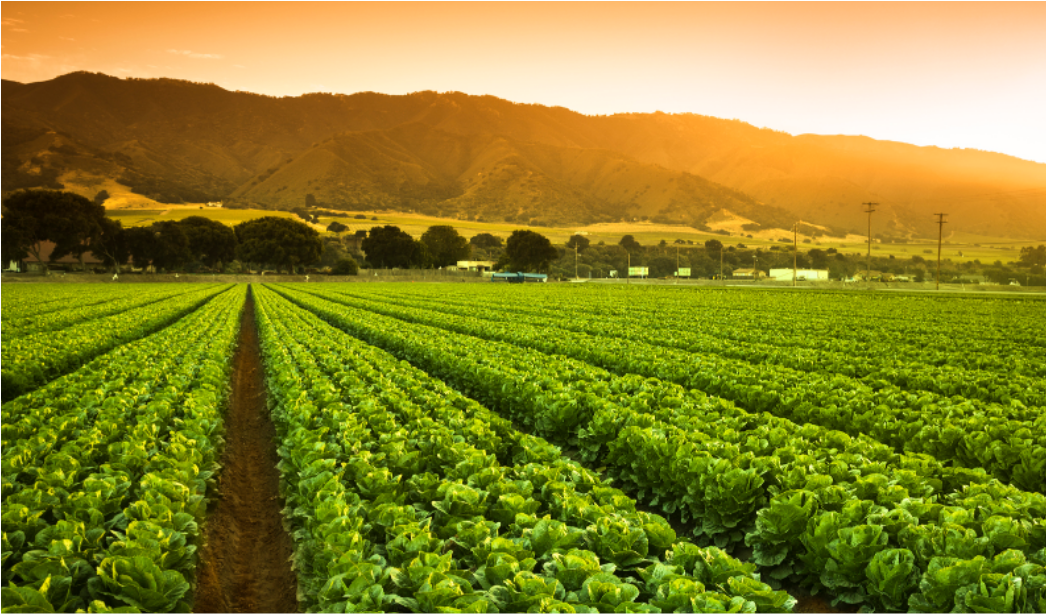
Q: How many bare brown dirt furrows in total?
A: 1